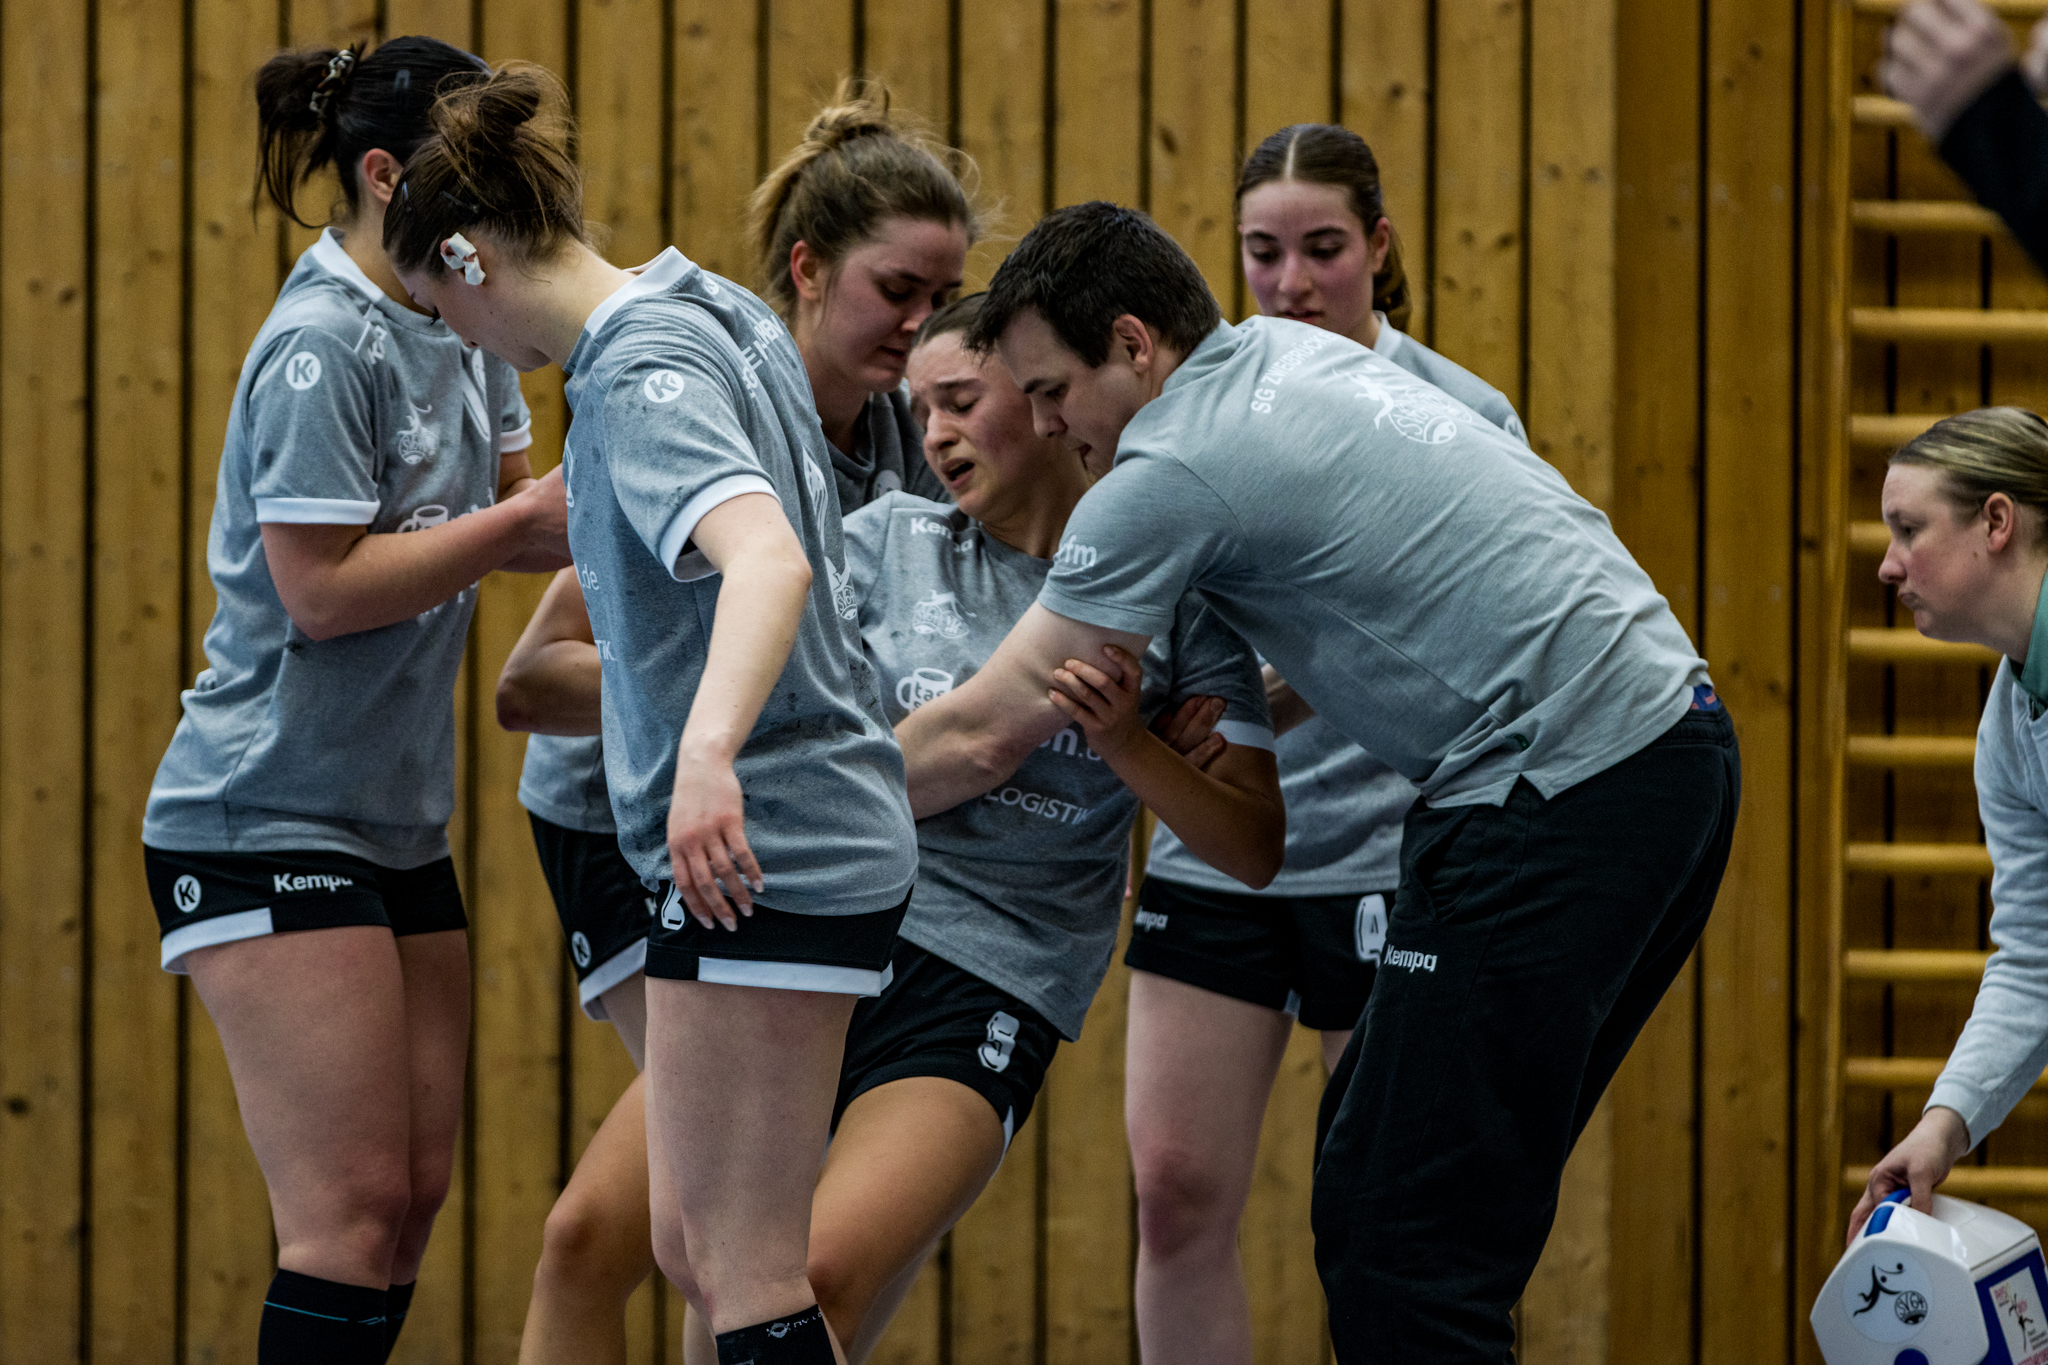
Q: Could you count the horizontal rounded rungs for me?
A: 12